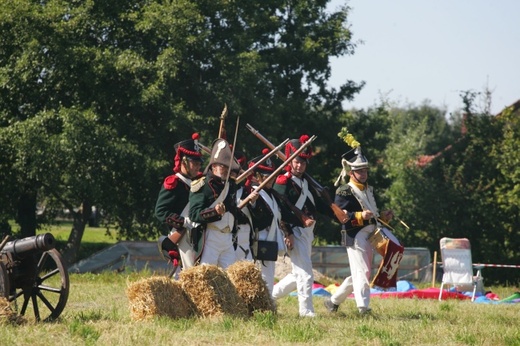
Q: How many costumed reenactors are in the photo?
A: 6